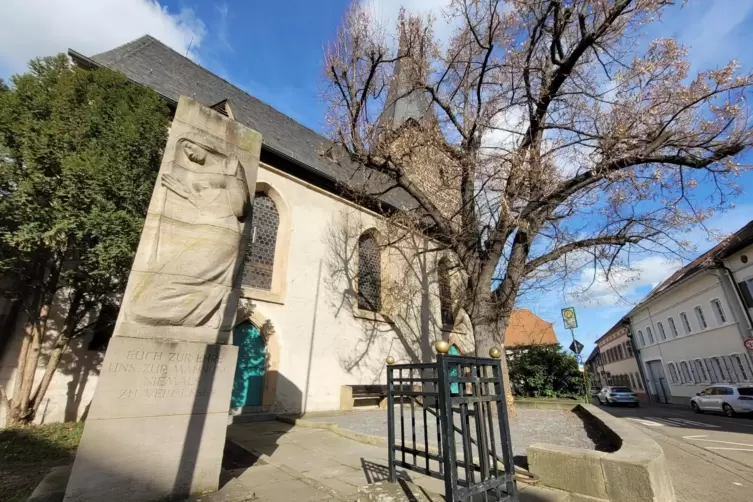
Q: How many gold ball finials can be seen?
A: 3